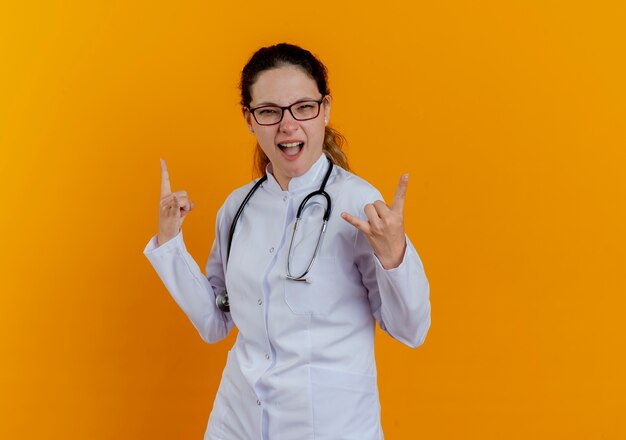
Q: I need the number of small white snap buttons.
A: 5